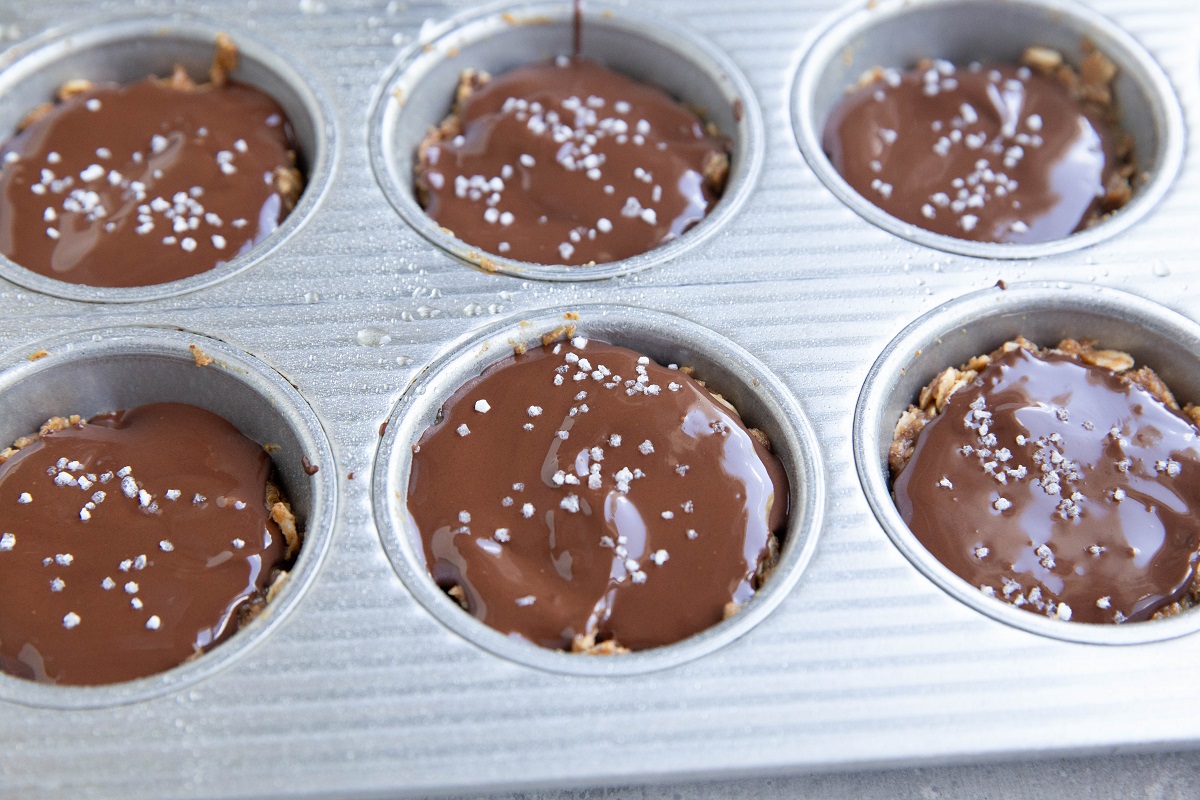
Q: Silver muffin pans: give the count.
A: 1